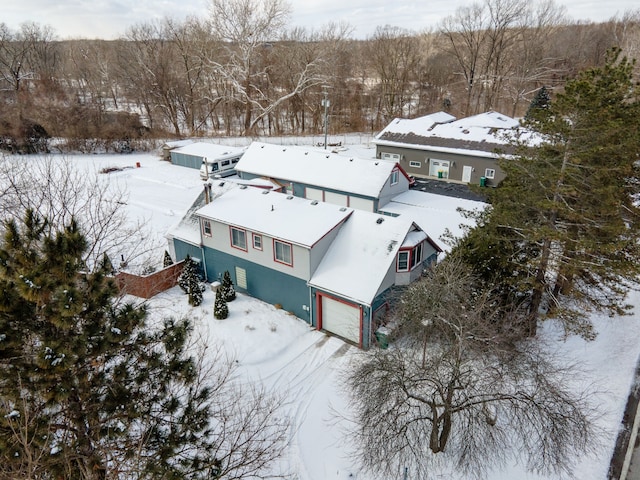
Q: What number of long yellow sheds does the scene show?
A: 0